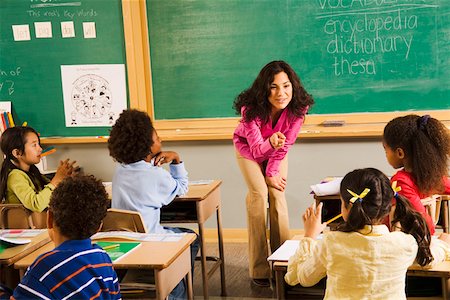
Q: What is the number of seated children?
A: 5